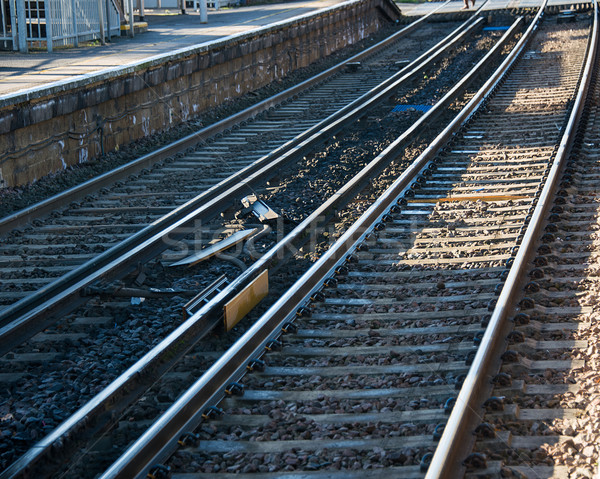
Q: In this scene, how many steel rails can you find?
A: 6